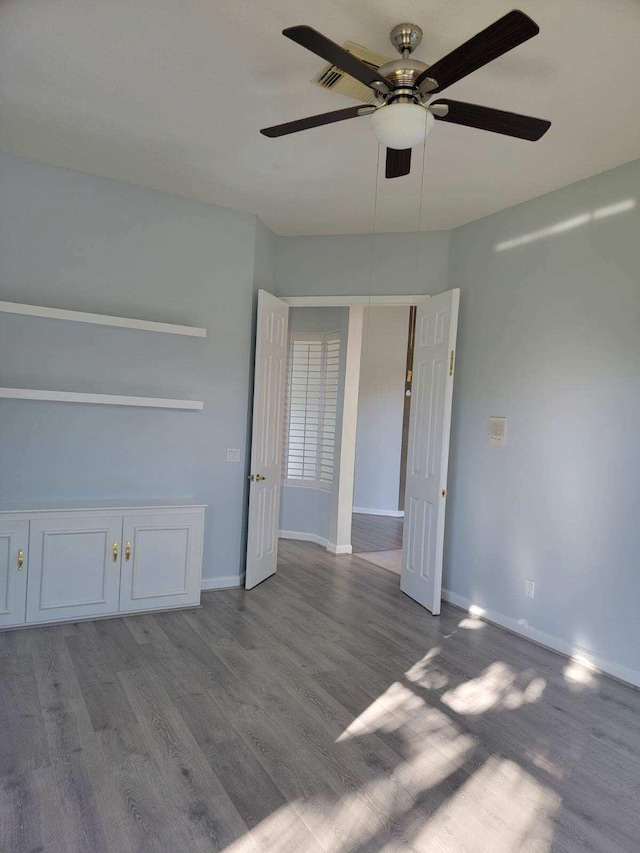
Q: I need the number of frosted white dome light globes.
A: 1